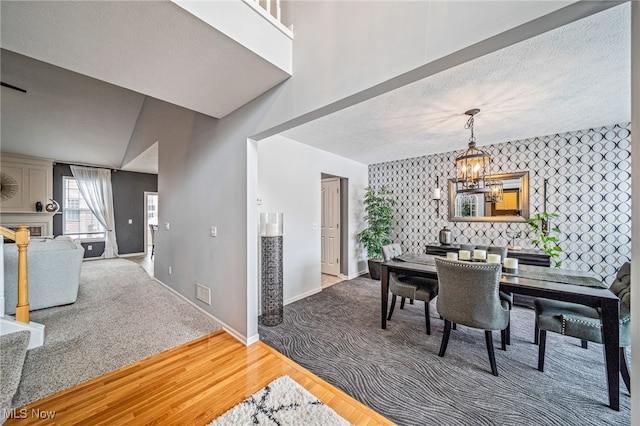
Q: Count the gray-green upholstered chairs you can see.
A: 4